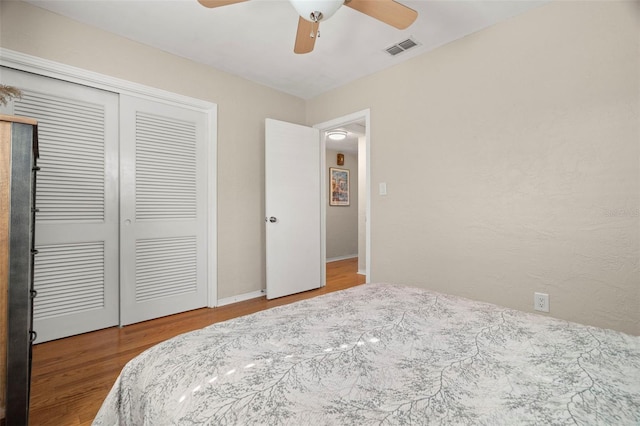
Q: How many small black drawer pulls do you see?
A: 5